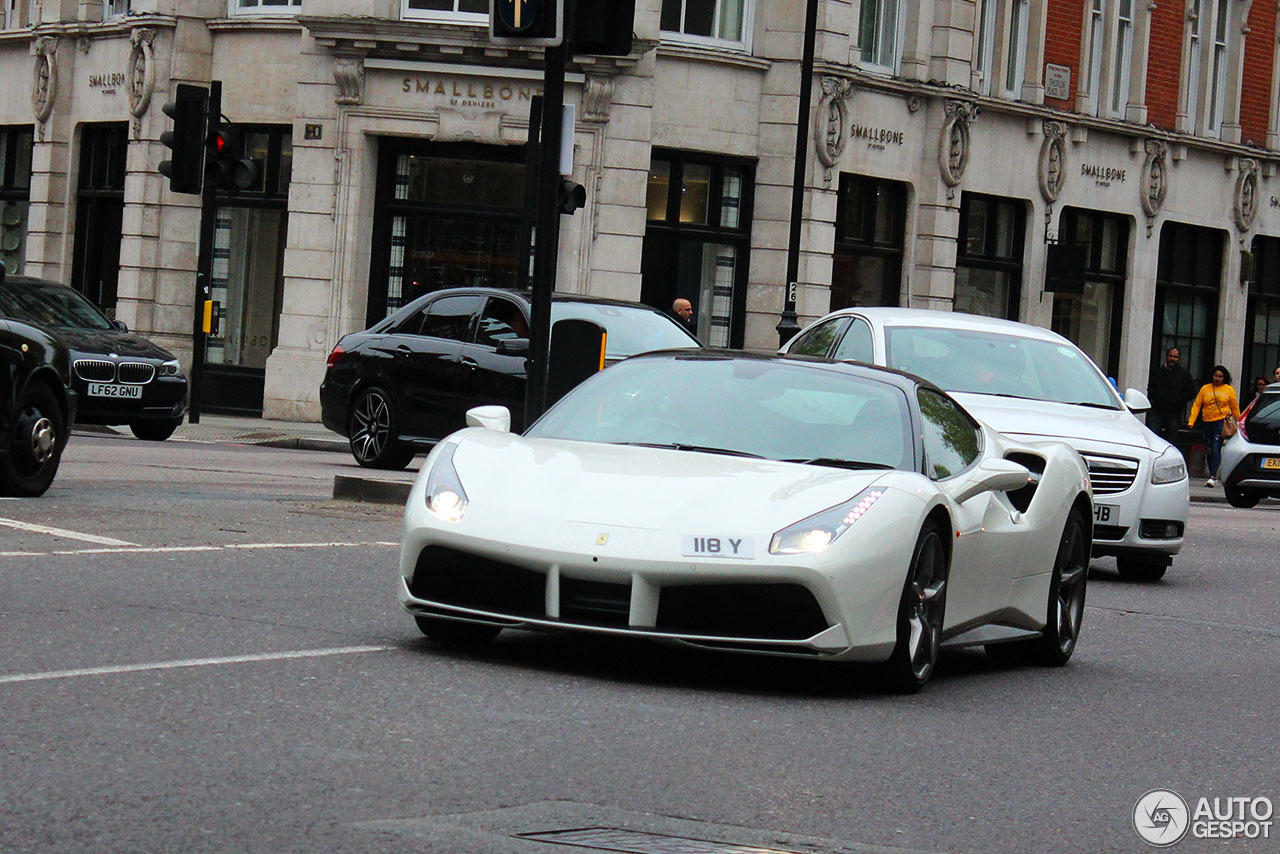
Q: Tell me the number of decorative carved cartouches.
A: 7